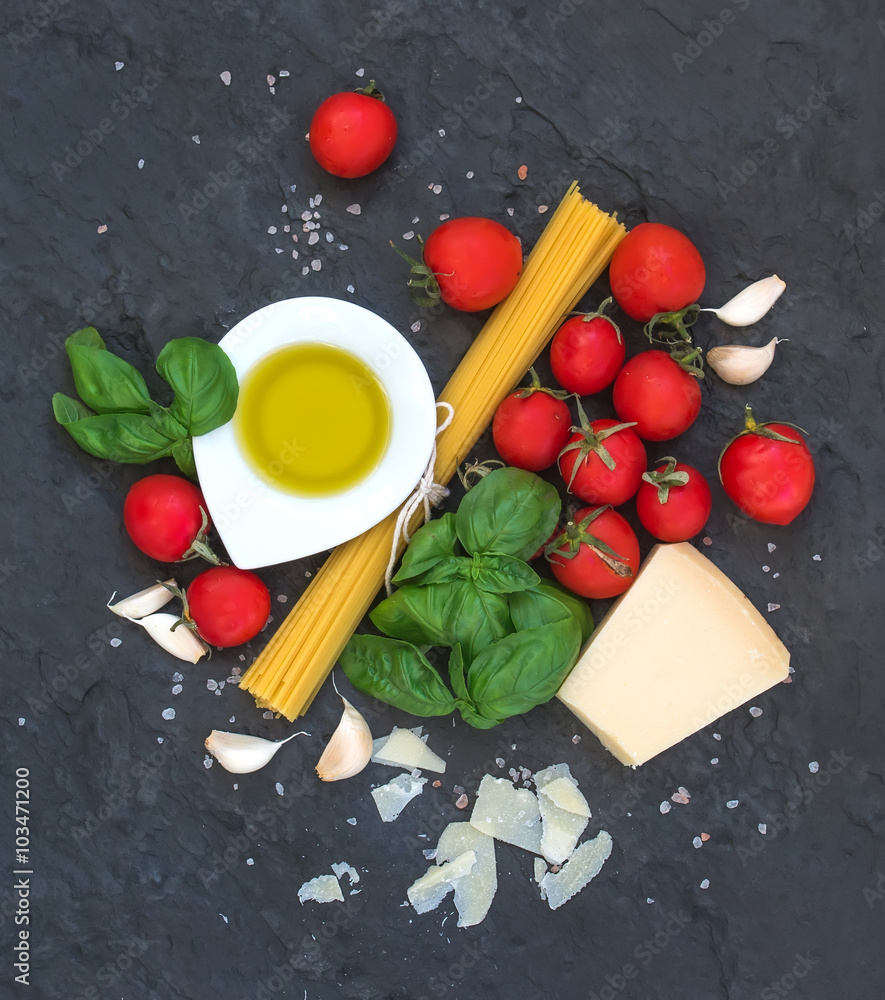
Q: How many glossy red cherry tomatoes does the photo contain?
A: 12